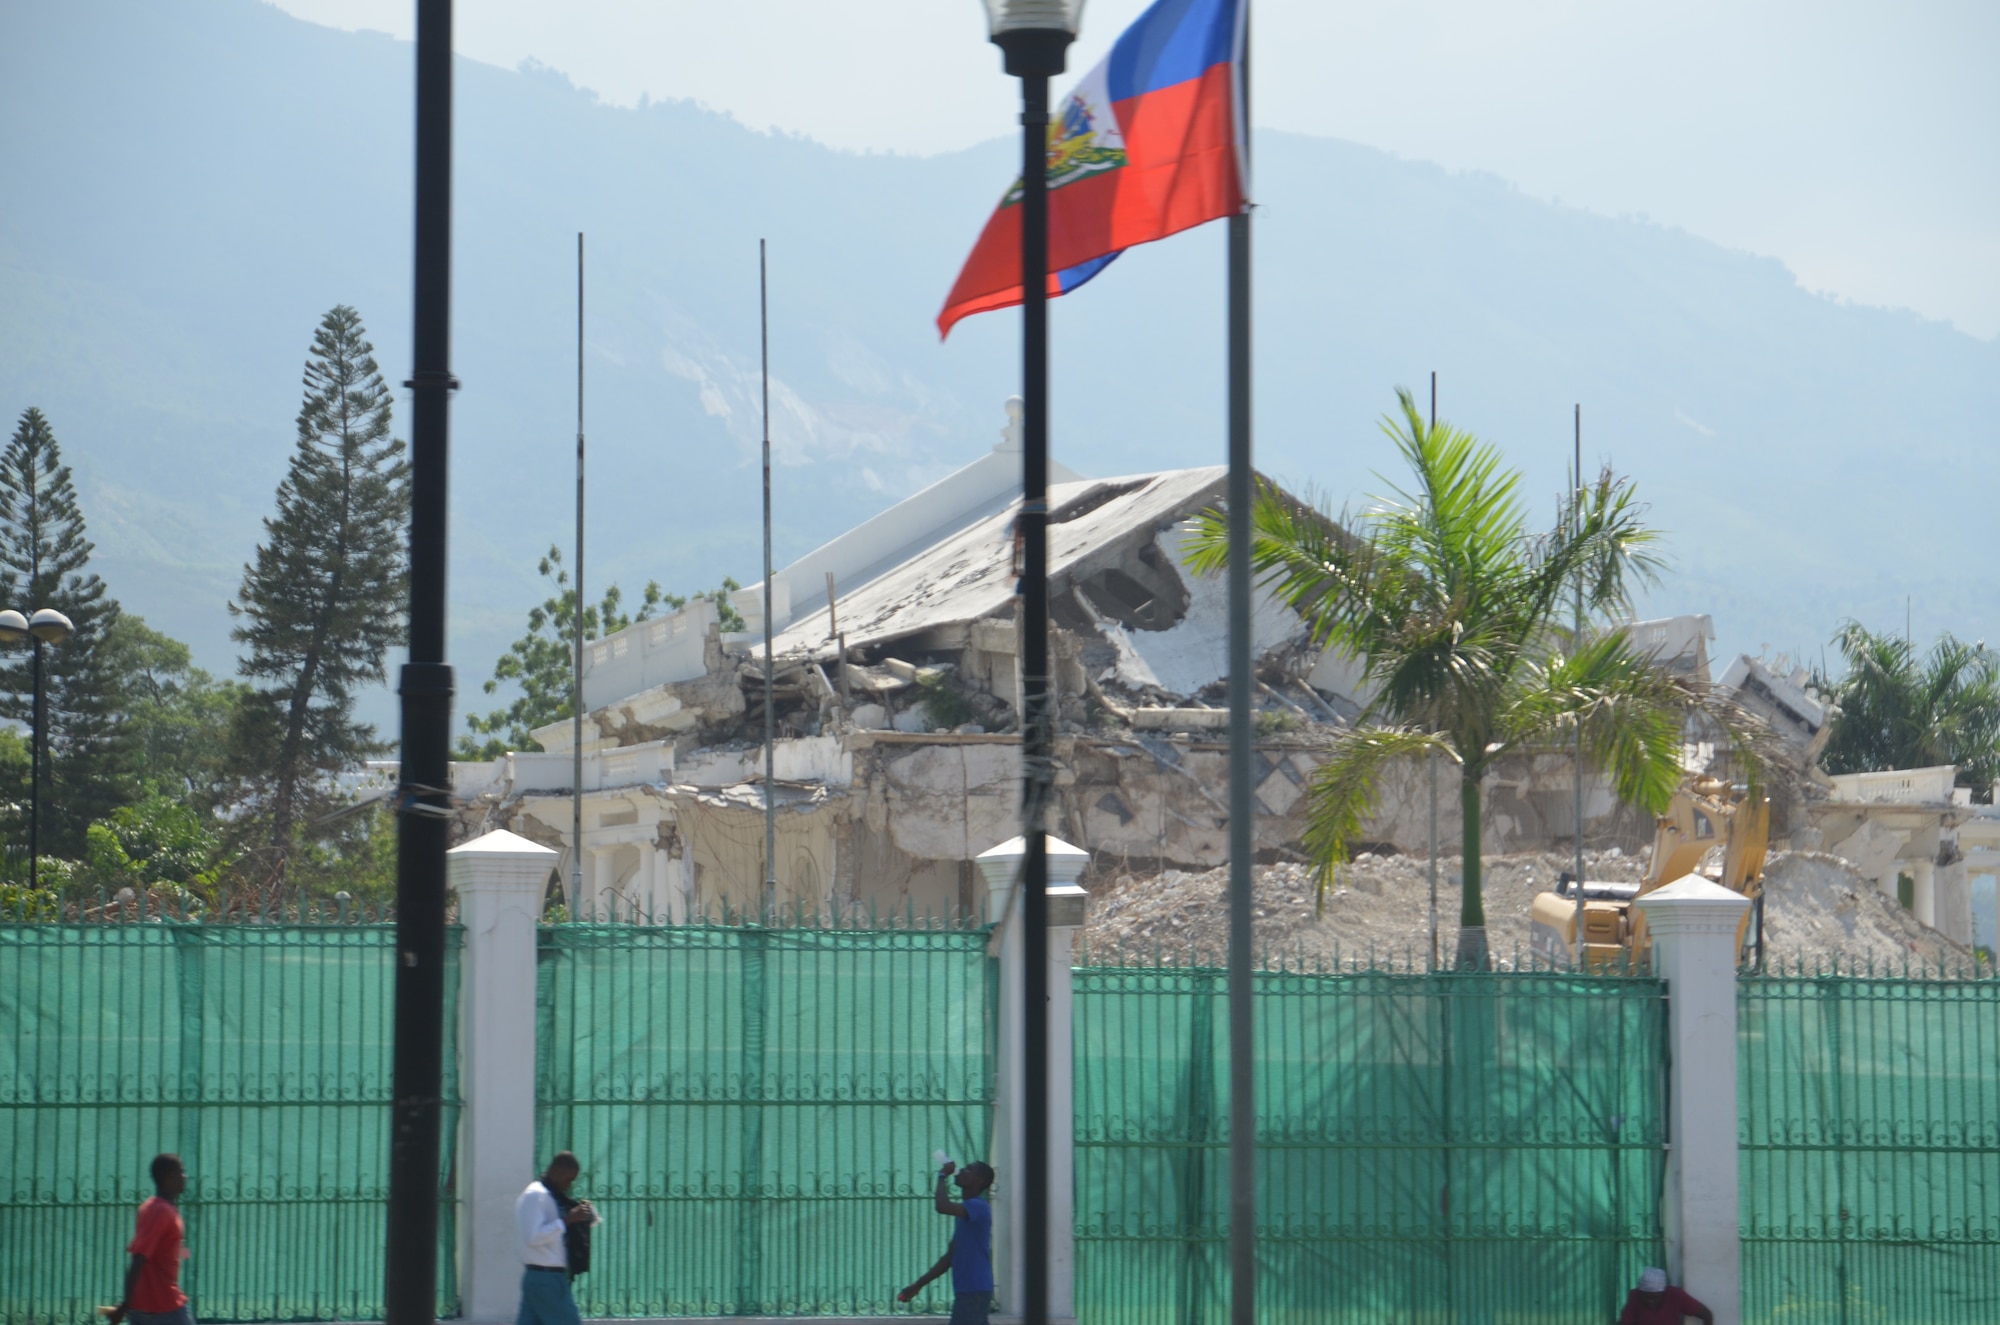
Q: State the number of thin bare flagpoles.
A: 4